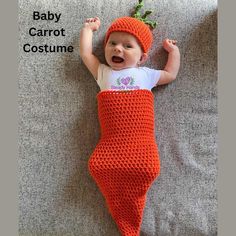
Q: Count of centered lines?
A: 3